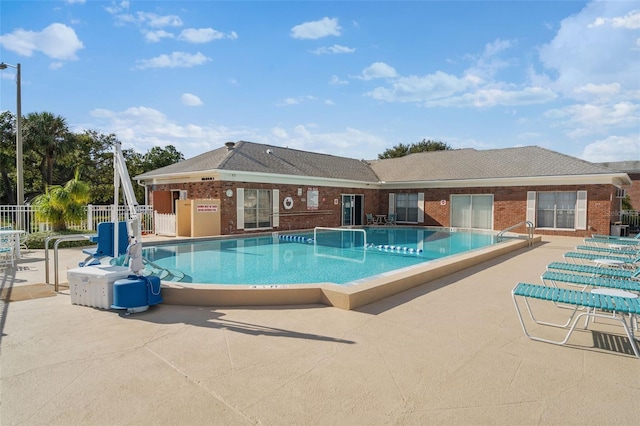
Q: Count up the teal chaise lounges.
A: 7